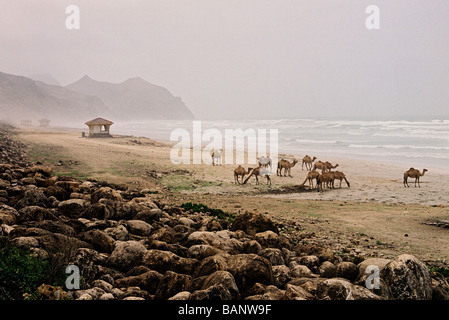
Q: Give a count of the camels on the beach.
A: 12